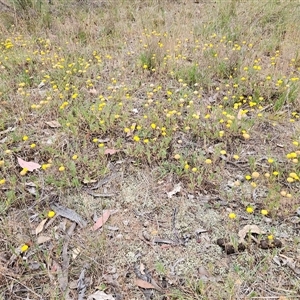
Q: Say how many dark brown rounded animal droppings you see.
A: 5